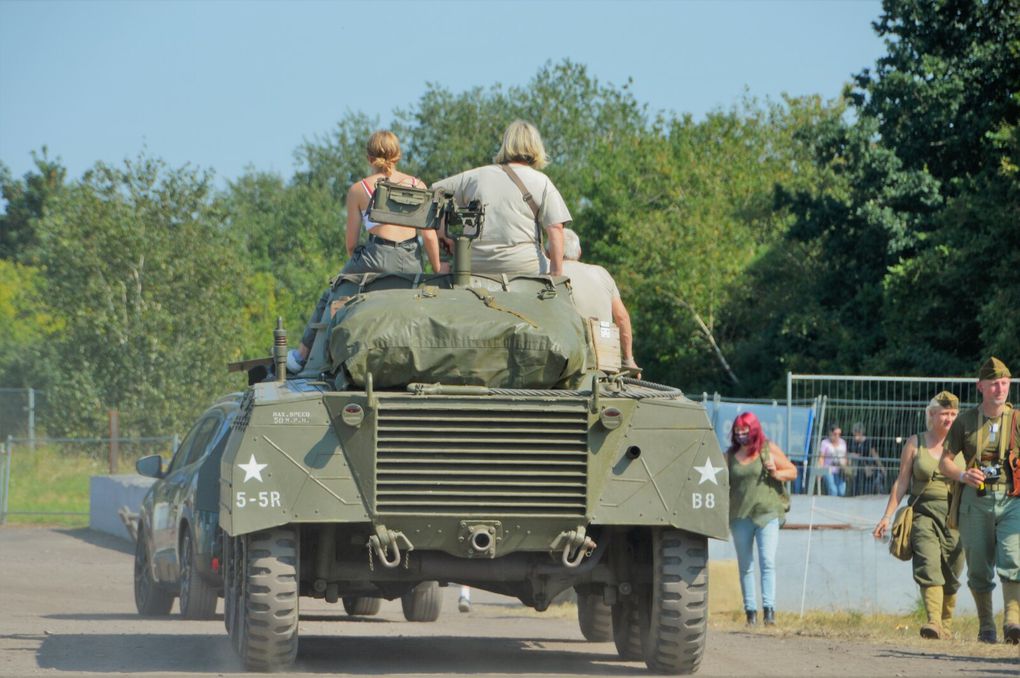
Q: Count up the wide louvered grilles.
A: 1